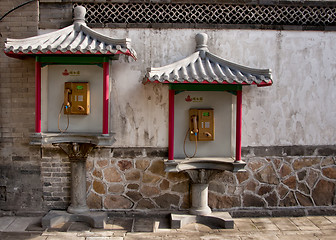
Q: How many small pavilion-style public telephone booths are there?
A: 2